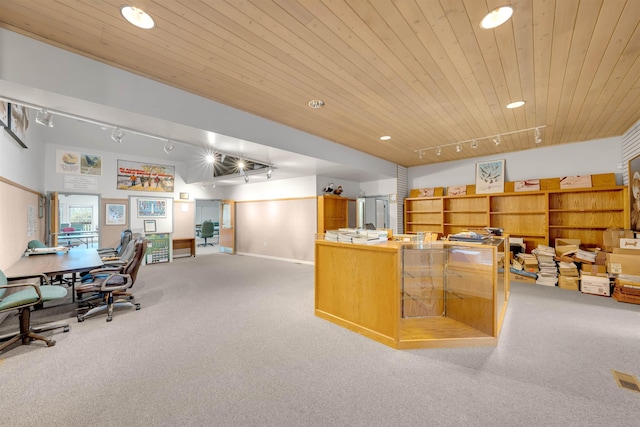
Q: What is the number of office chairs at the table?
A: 5